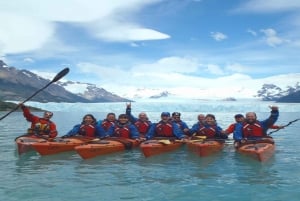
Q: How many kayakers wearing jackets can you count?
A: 11